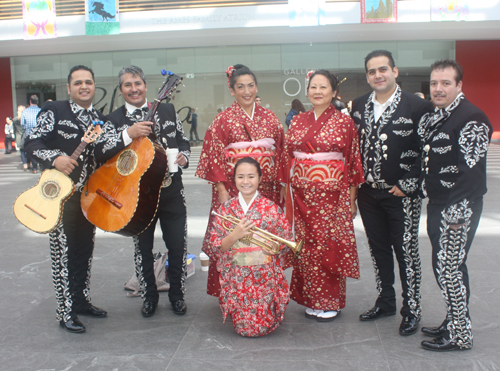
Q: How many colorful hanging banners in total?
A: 5